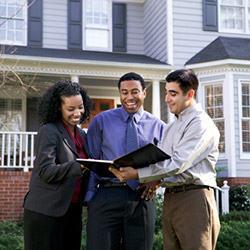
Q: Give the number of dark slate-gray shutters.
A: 4